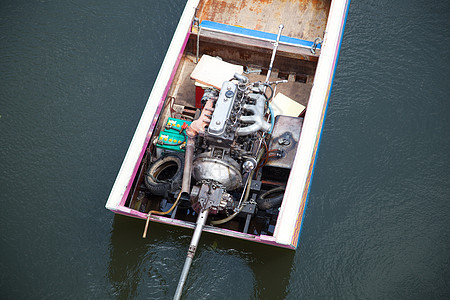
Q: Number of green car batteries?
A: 2